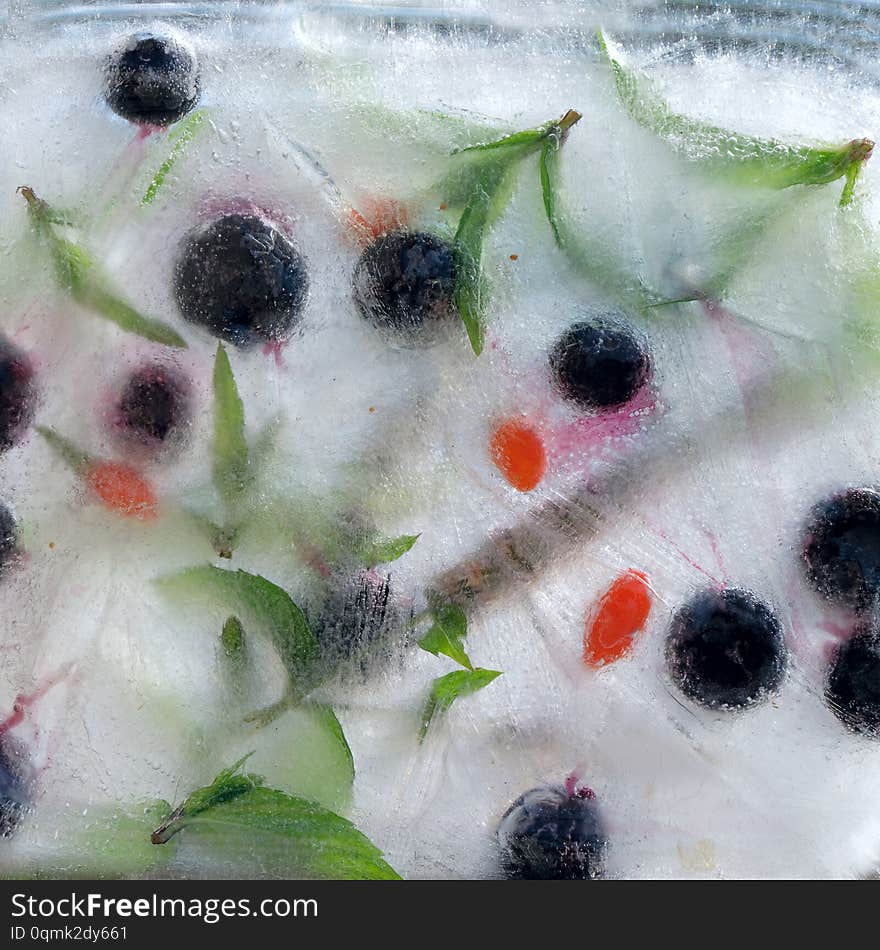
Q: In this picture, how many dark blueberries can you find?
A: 13